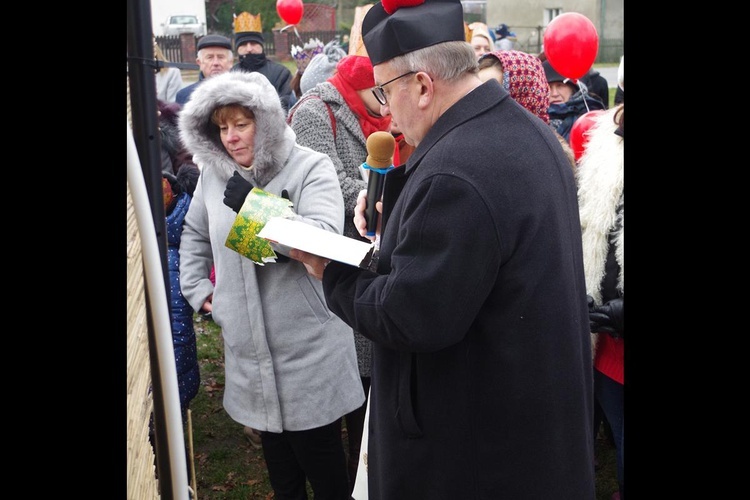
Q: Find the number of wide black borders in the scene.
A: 2